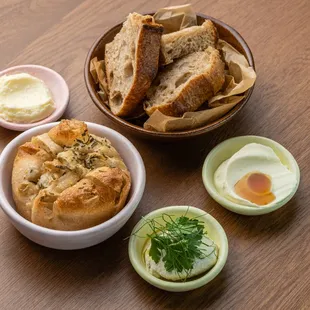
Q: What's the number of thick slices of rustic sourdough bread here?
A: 3